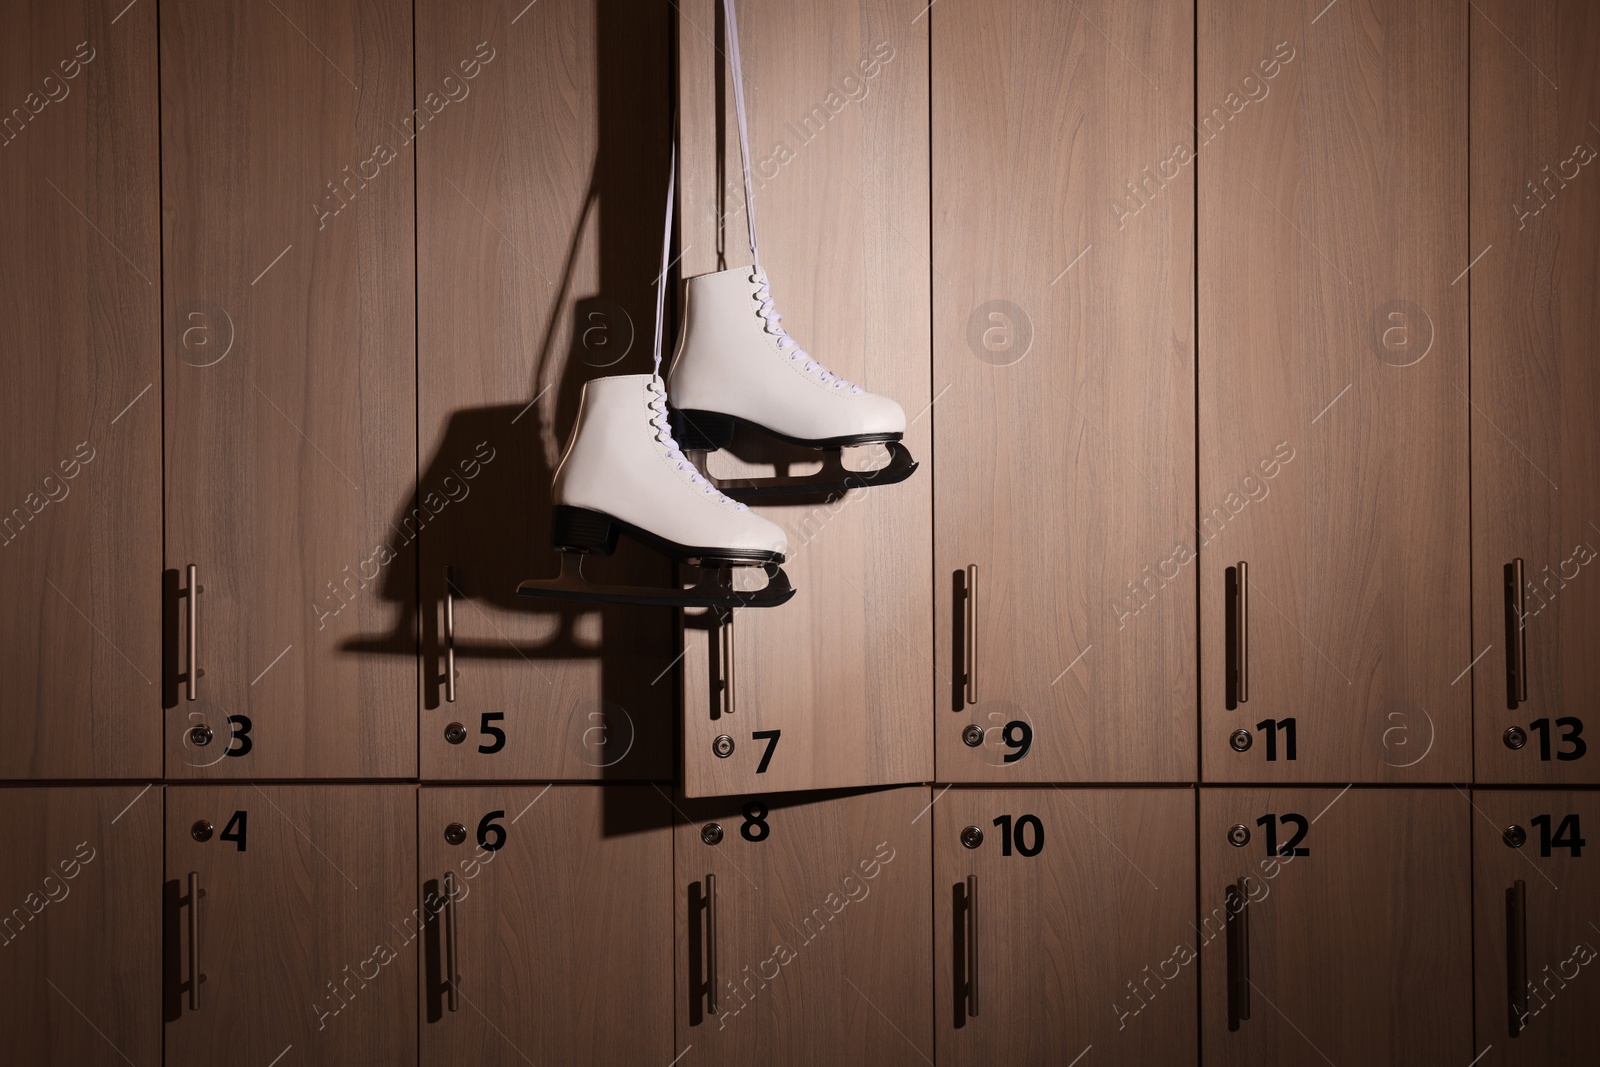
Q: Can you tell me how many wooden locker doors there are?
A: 14